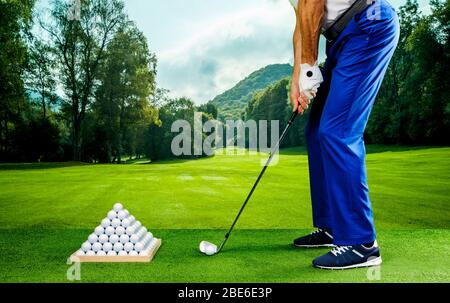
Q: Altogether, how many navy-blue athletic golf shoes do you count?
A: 2